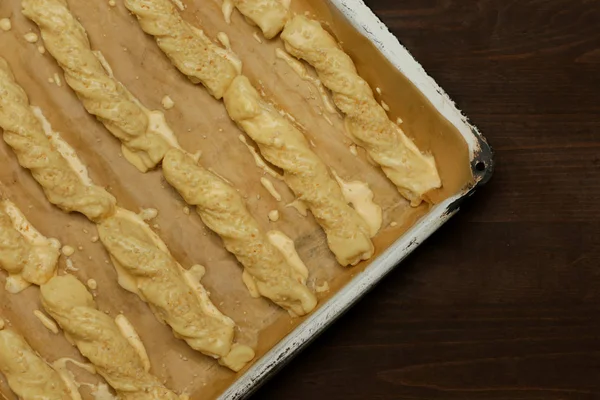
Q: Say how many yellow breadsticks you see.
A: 11